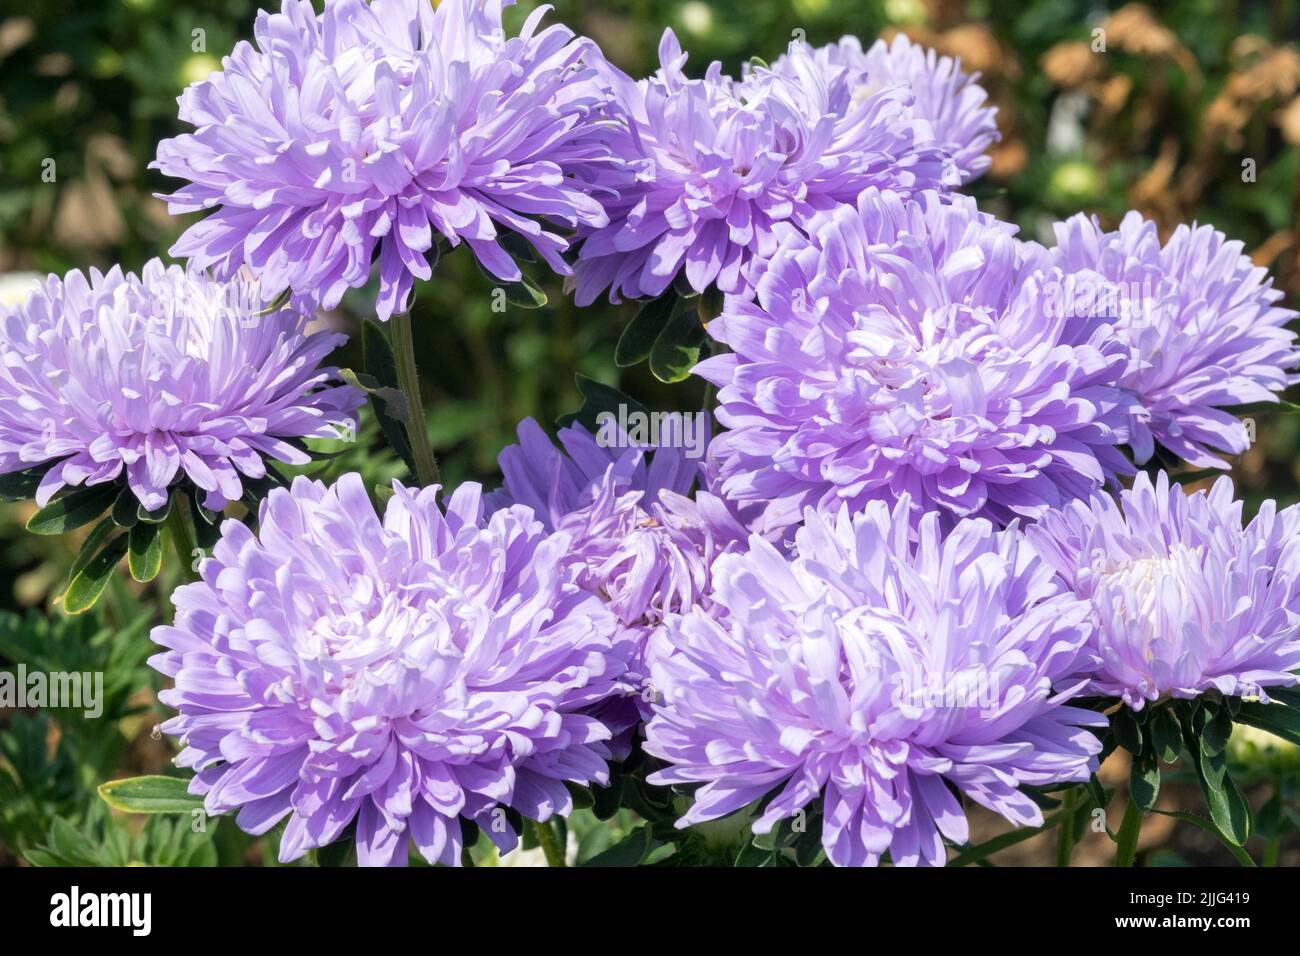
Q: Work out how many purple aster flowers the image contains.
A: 10